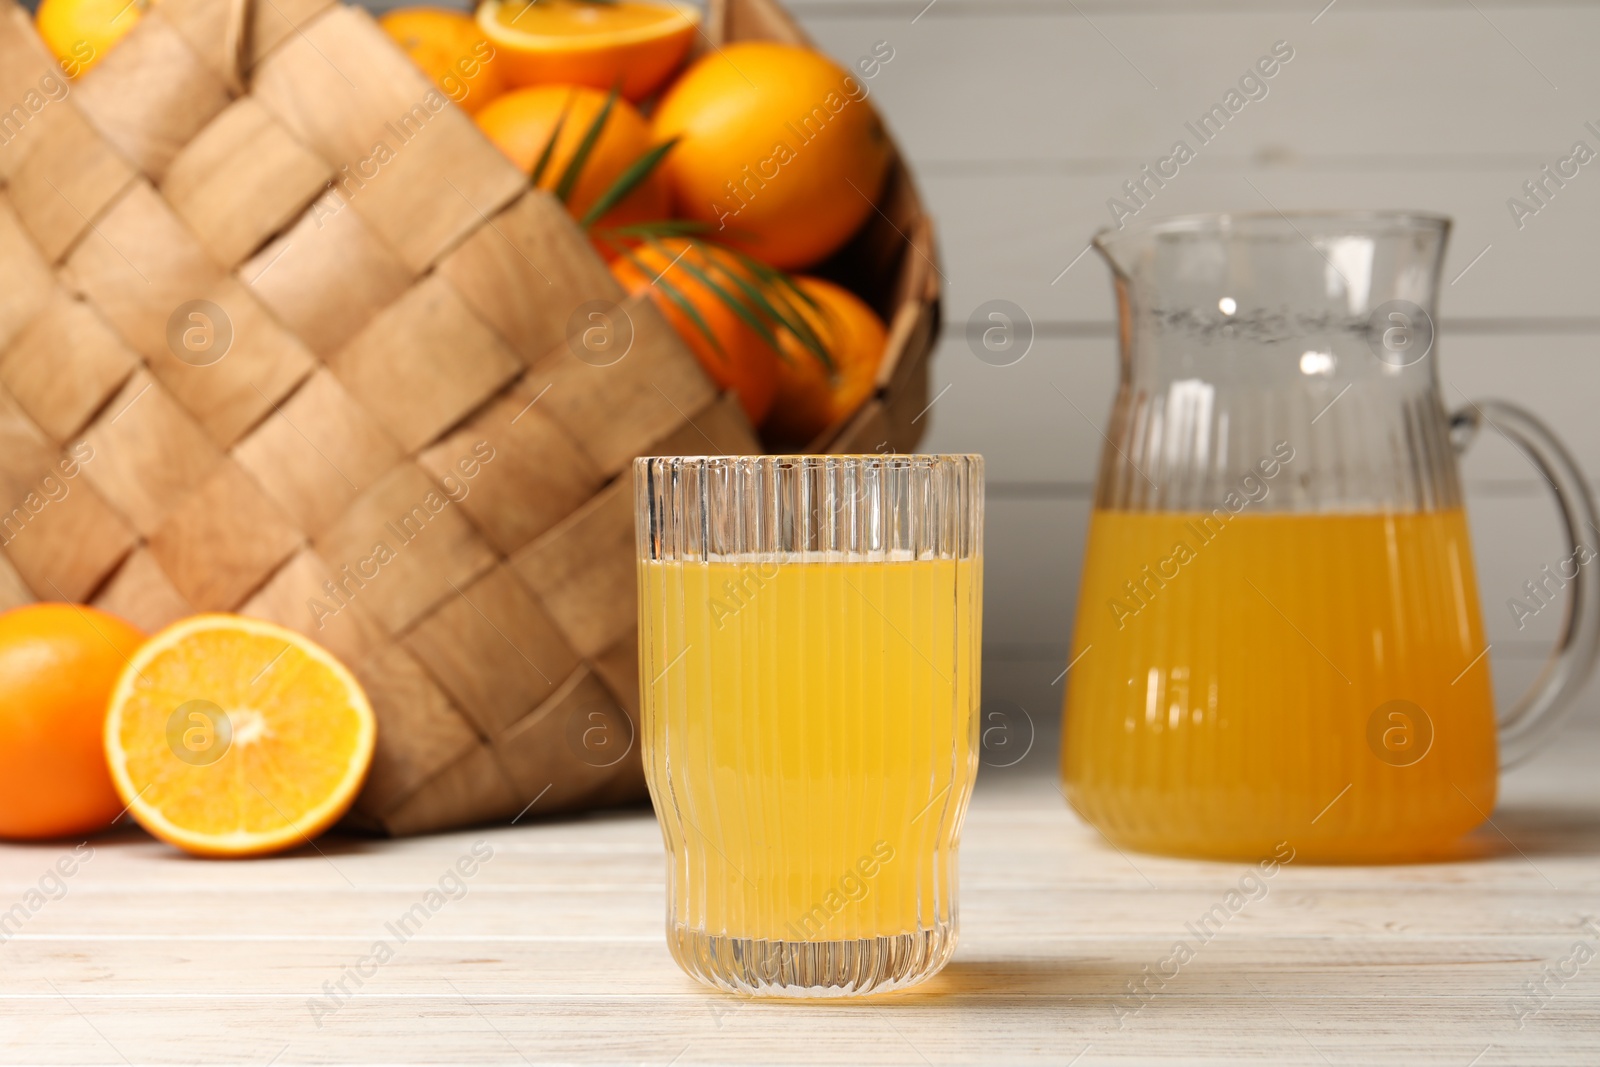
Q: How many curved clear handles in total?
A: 1